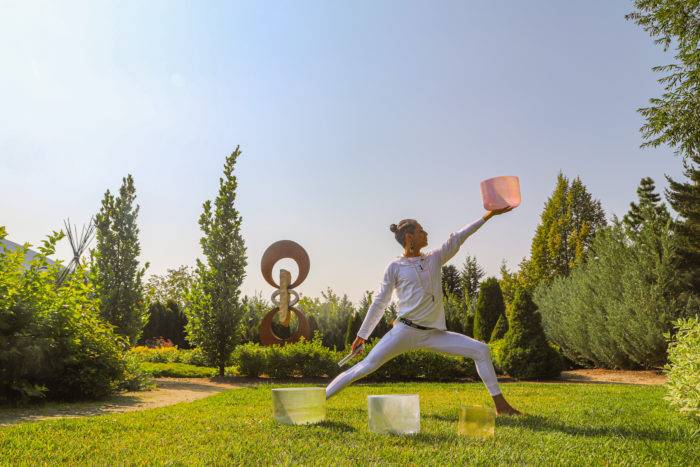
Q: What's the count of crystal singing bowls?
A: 4